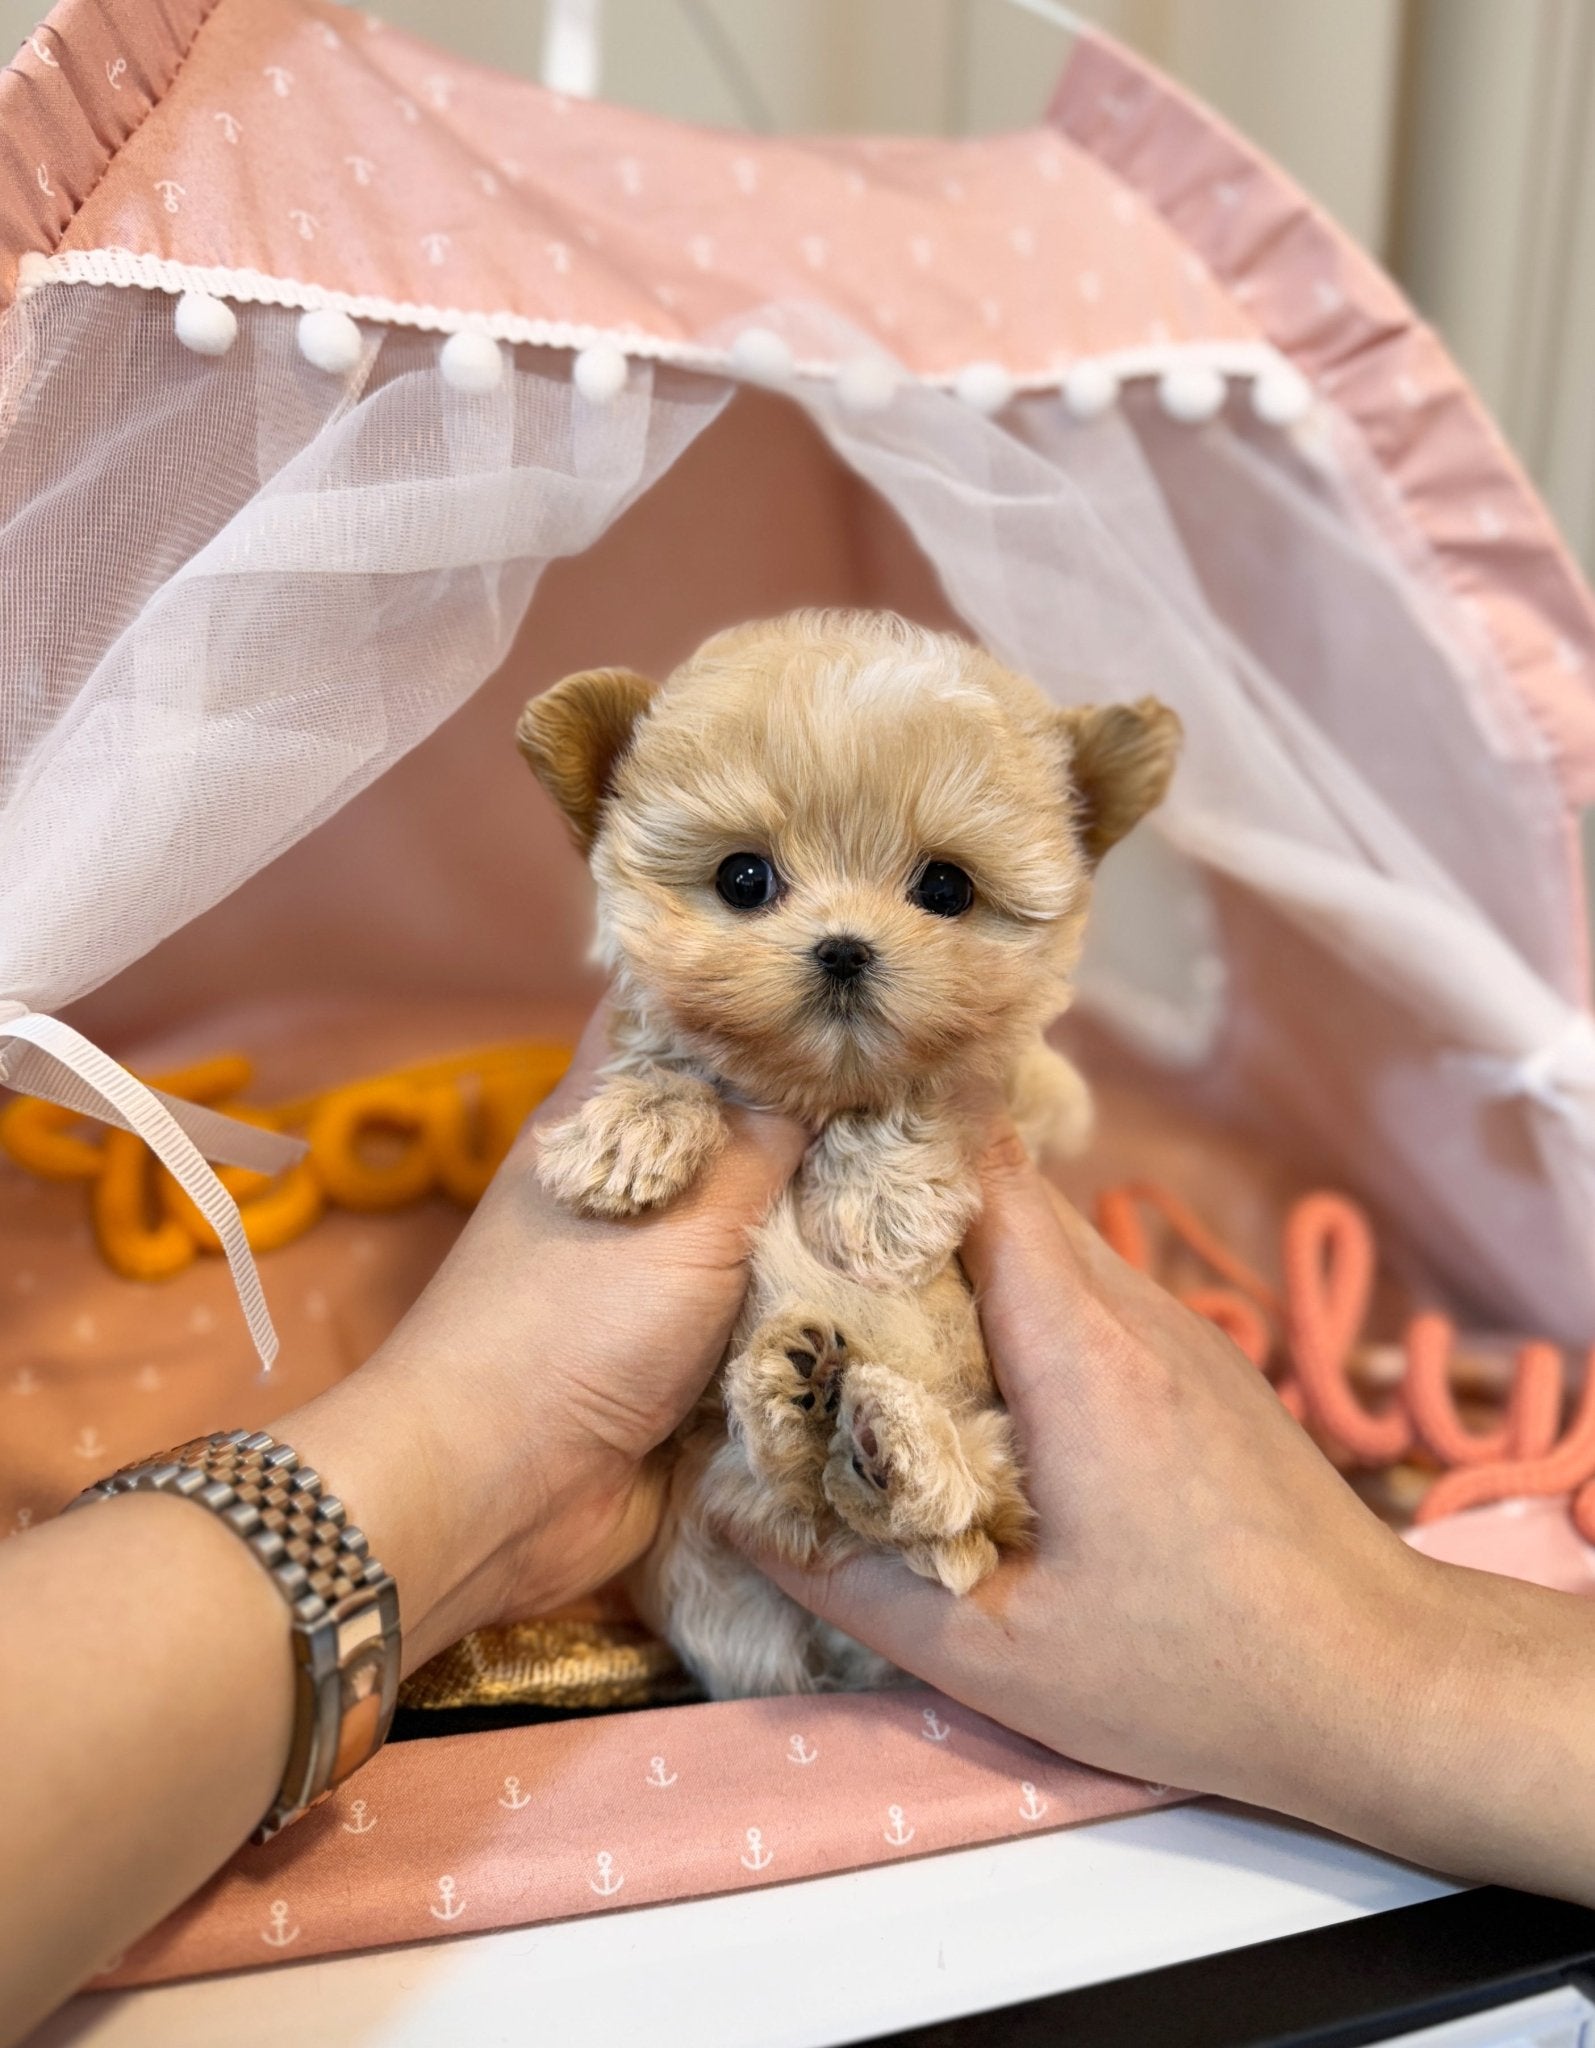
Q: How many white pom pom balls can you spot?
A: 10